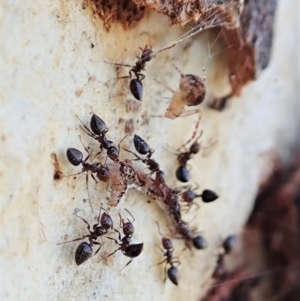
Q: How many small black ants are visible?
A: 11